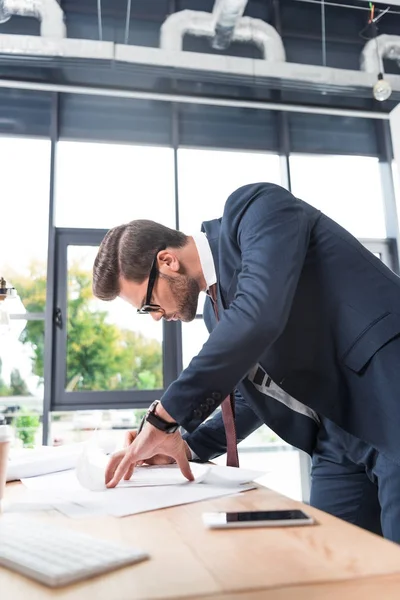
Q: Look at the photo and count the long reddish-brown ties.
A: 1